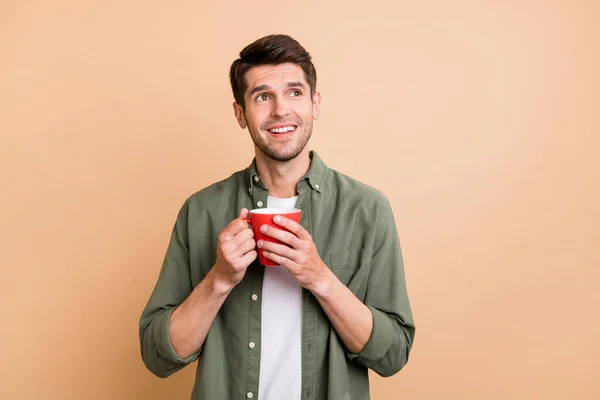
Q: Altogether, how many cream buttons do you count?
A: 7